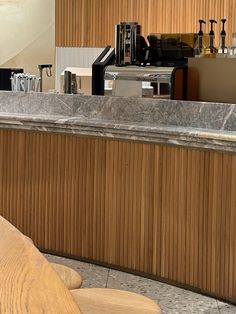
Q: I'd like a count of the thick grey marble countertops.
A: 1